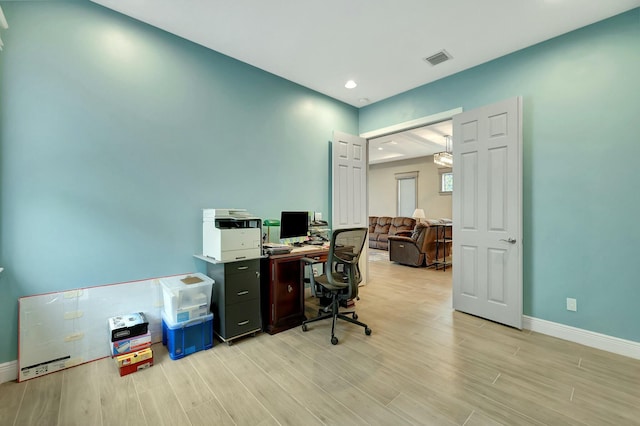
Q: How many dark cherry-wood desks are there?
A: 1